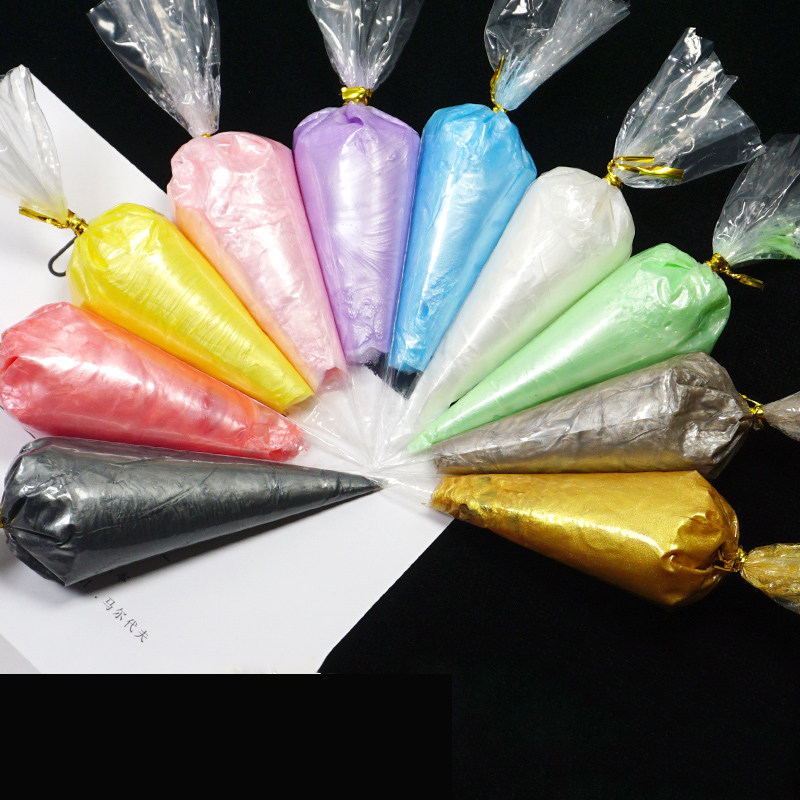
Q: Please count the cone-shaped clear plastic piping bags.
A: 10